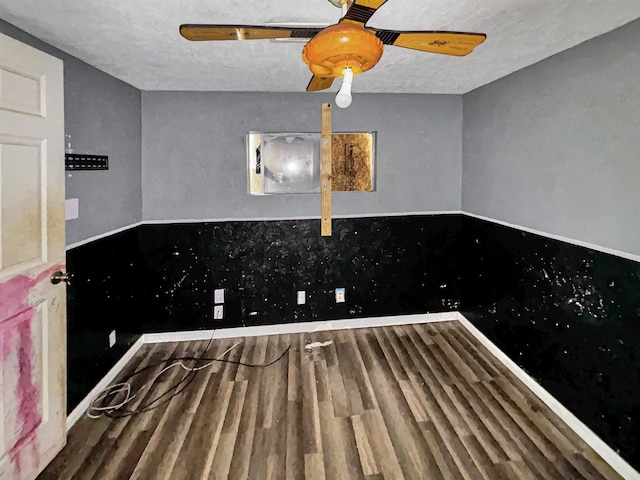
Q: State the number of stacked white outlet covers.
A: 2